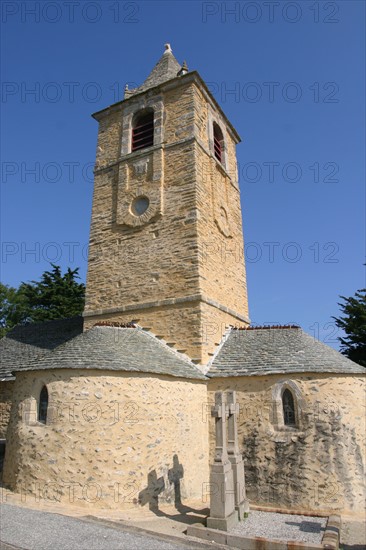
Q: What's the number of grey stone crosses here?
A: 2